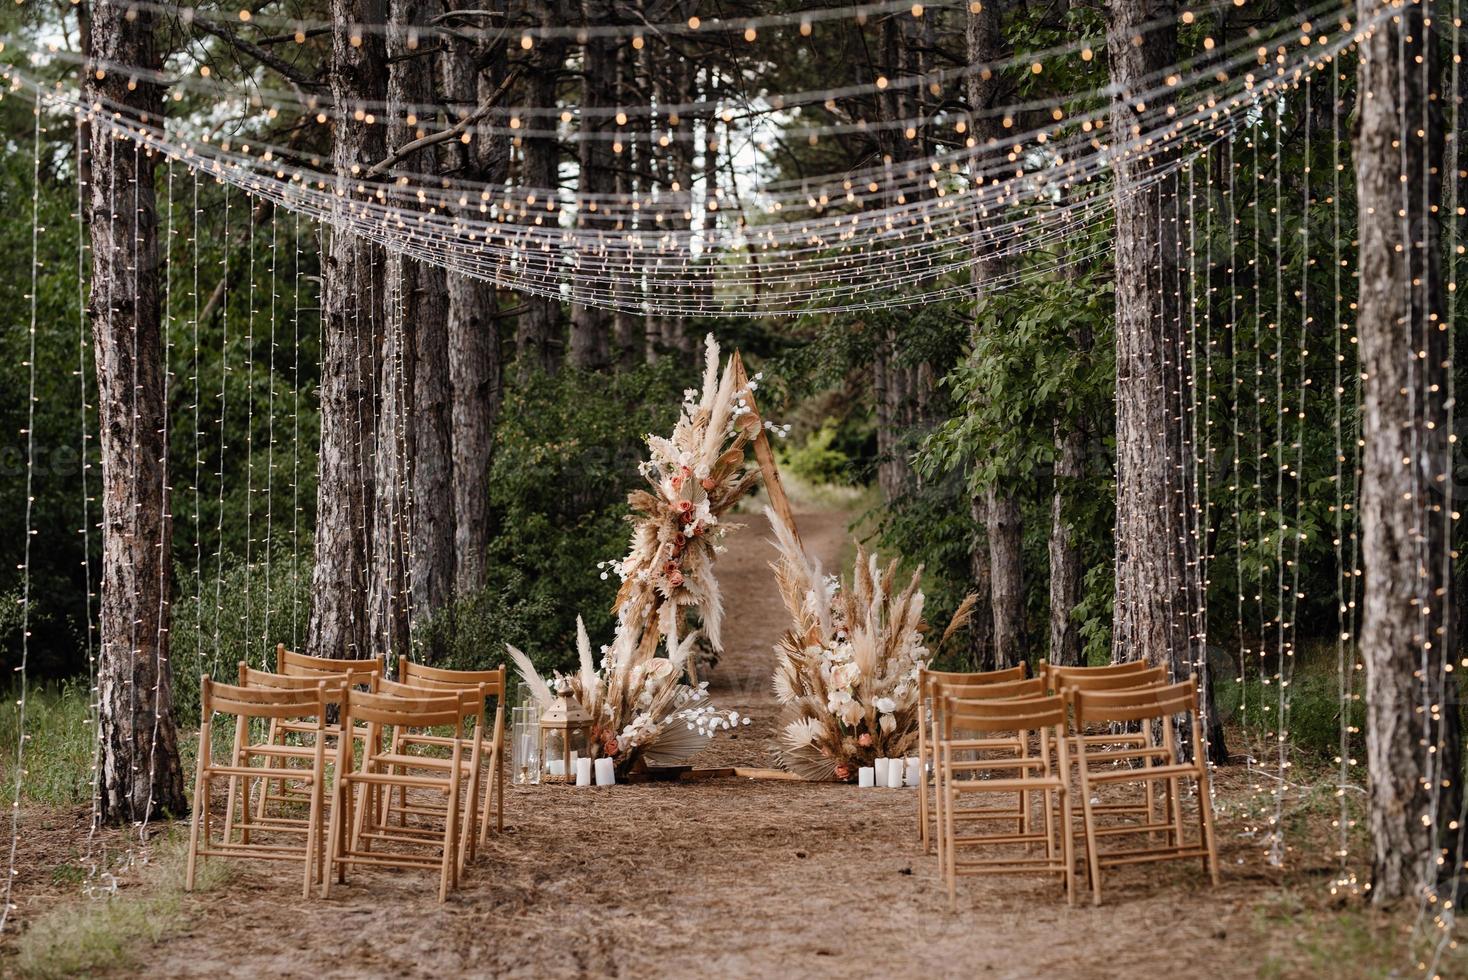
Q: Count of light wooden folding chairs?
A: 12